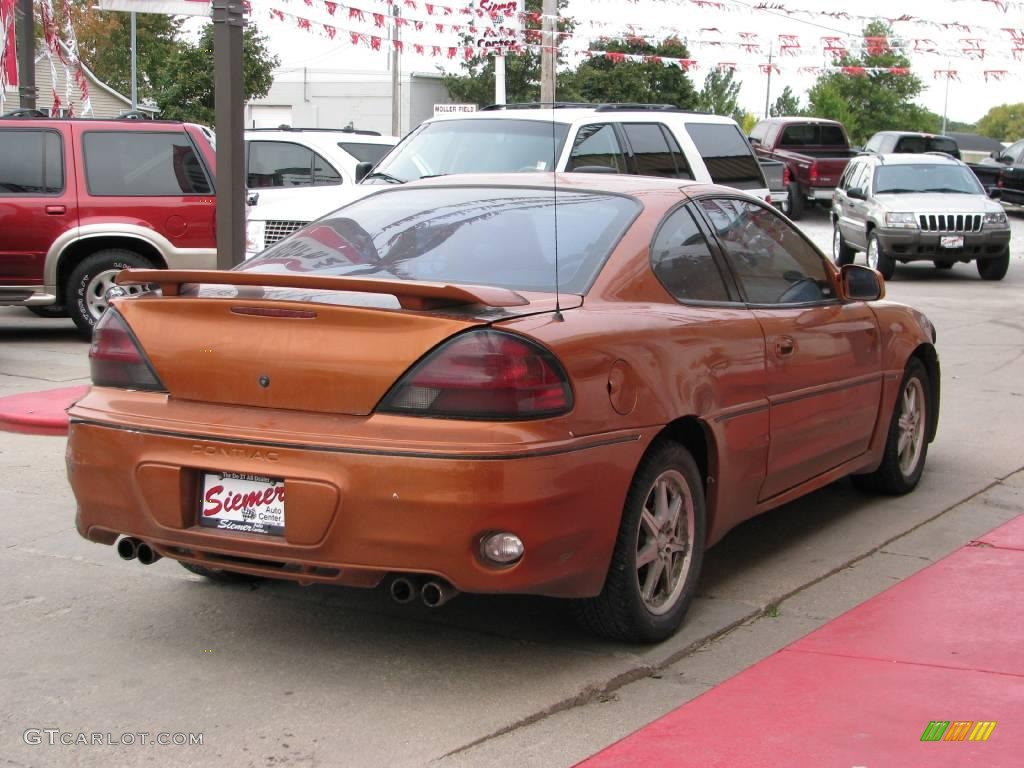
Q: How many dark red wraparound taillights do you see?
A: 2